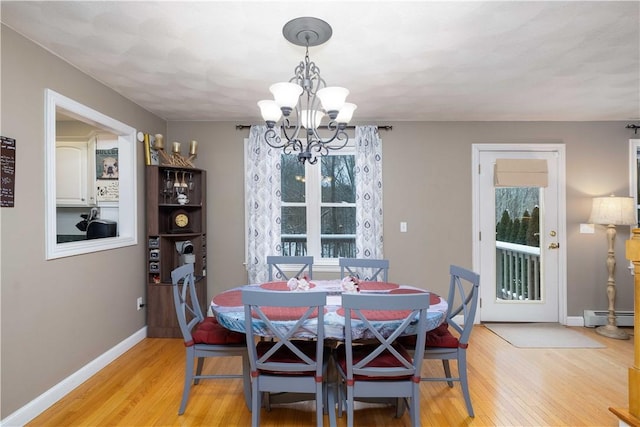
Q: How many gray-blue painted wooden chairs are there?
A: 6